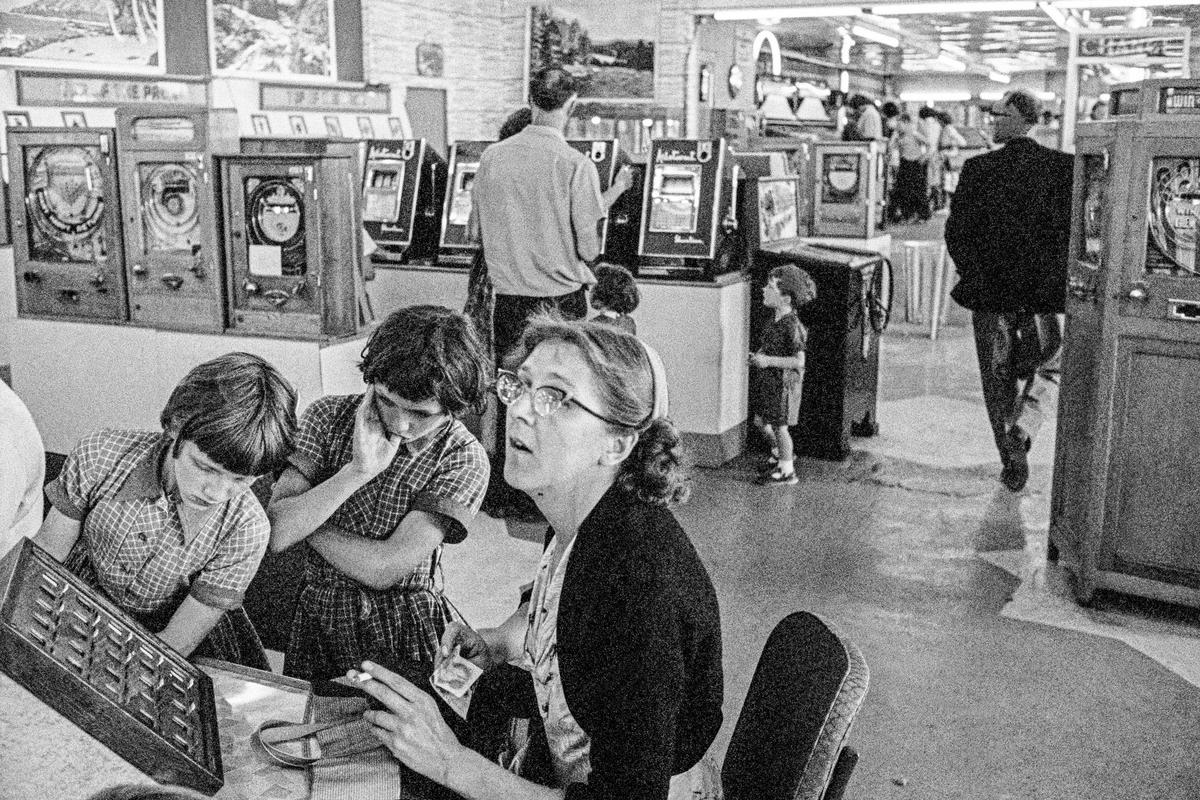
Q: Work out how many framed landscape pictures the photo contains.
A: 3